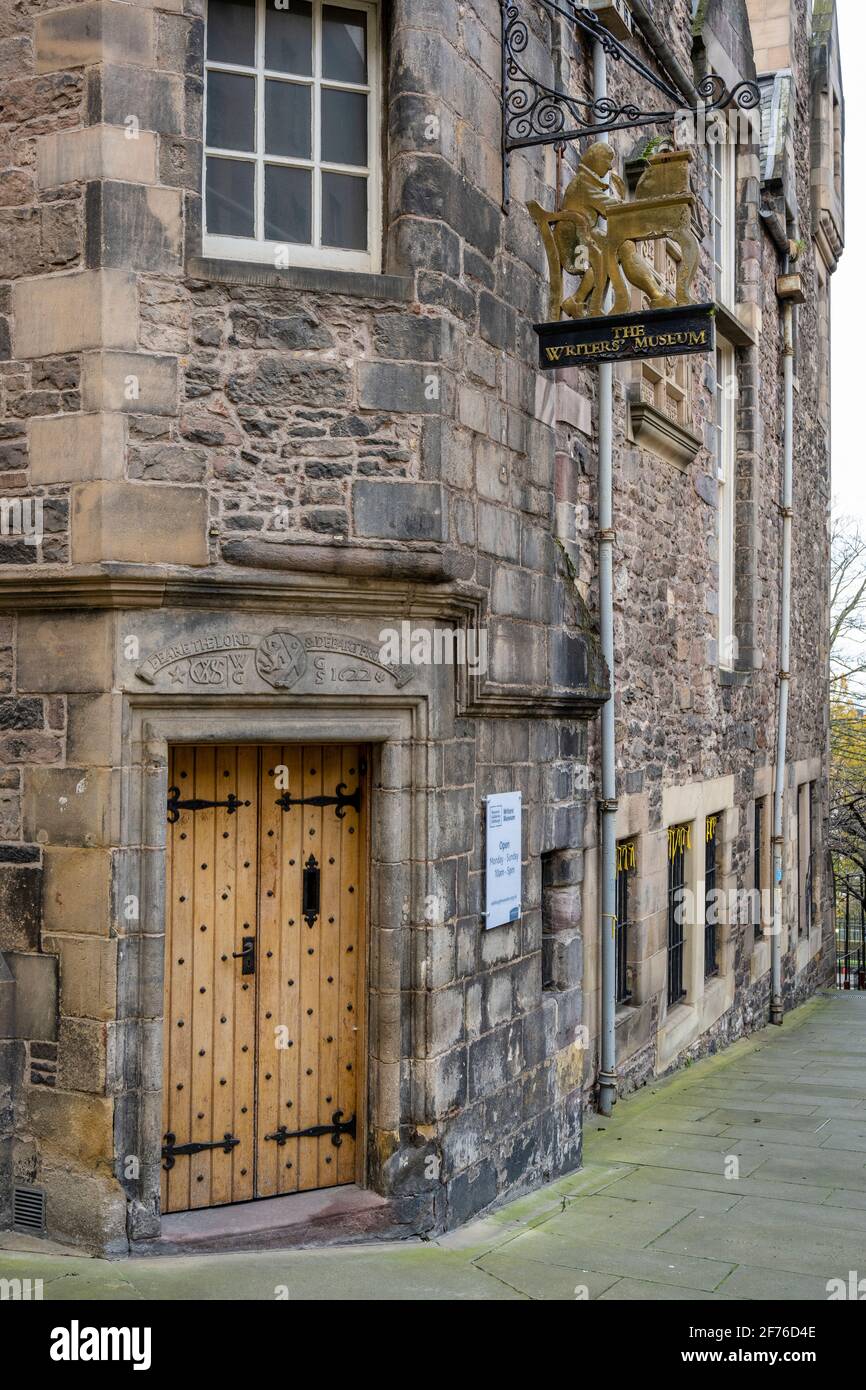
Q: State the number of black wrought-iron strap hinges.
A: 4